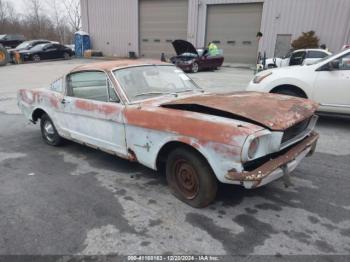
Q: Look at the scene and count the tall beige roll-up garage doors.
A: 2